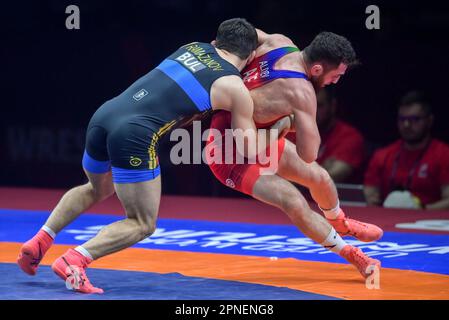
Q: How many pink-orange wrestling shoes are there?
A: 4